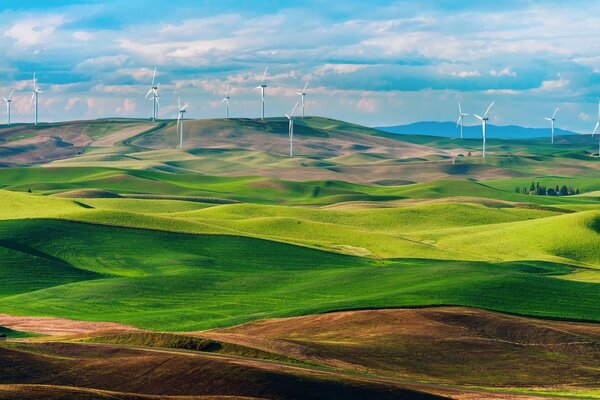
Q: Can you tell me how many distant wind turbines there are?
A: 13